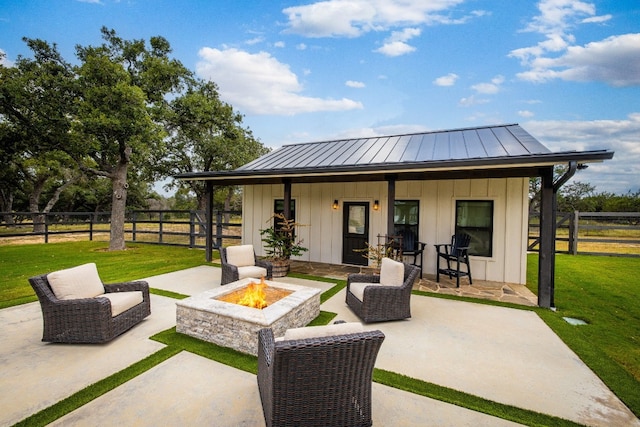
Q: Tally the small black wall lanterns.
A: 2